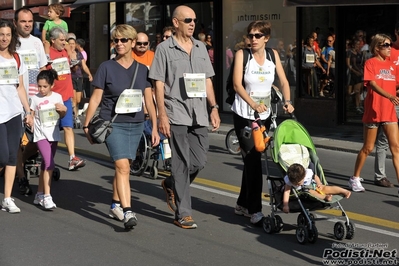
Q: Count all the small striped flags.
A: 1